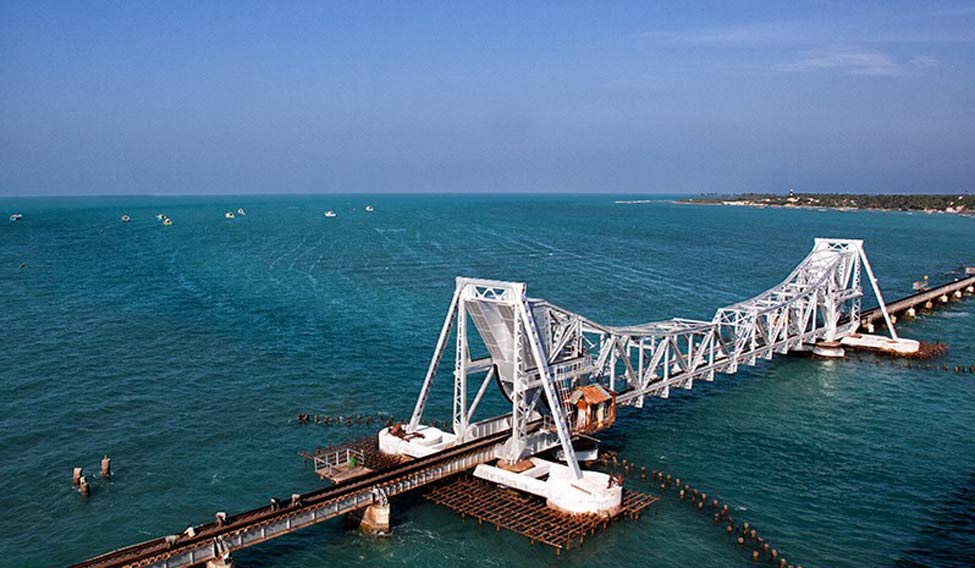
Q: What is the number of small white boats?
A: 8